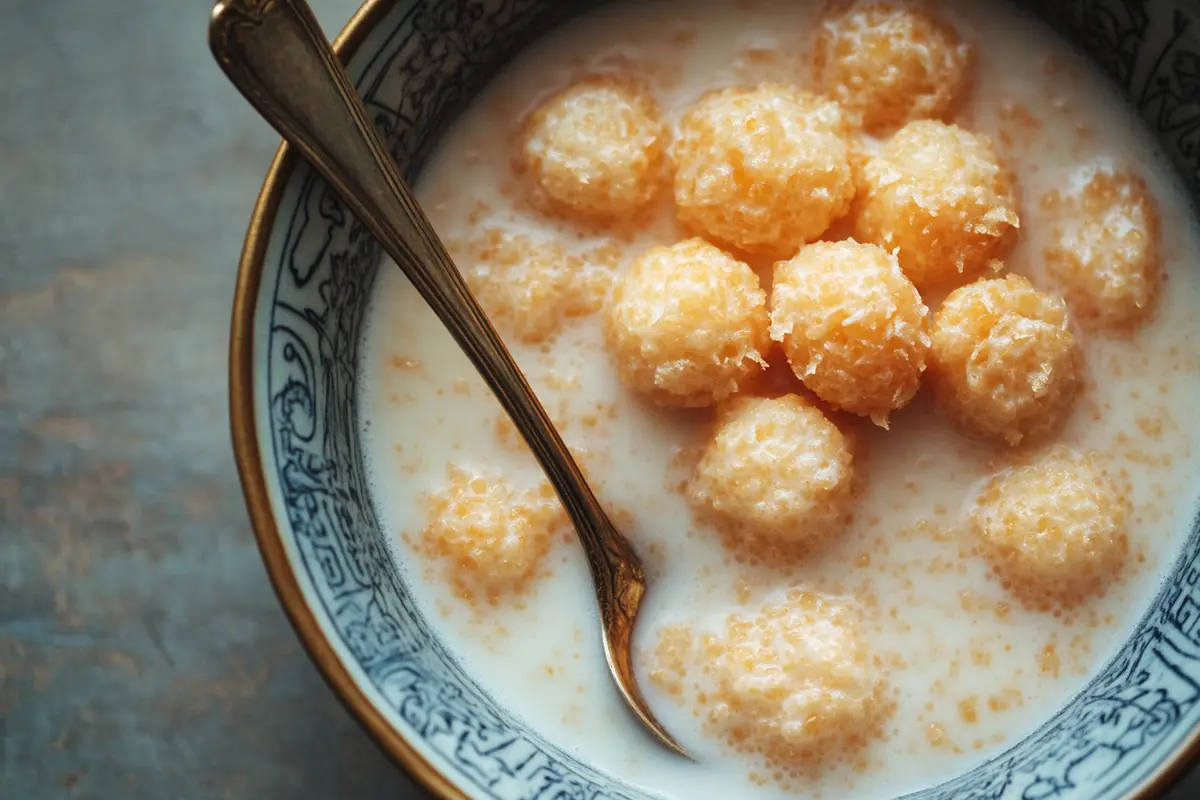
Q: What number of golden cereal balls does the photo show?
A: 13